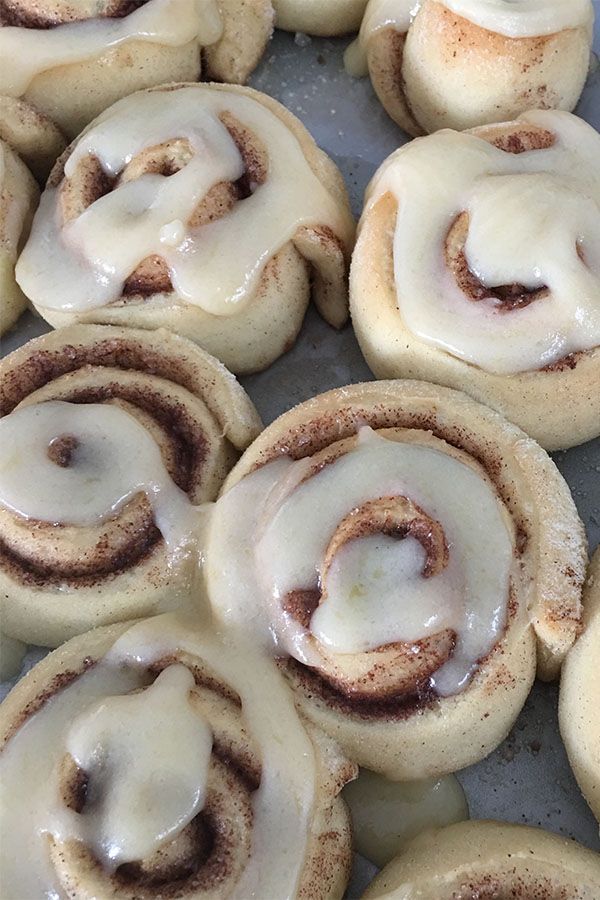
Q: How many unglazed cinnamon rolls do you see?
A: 0